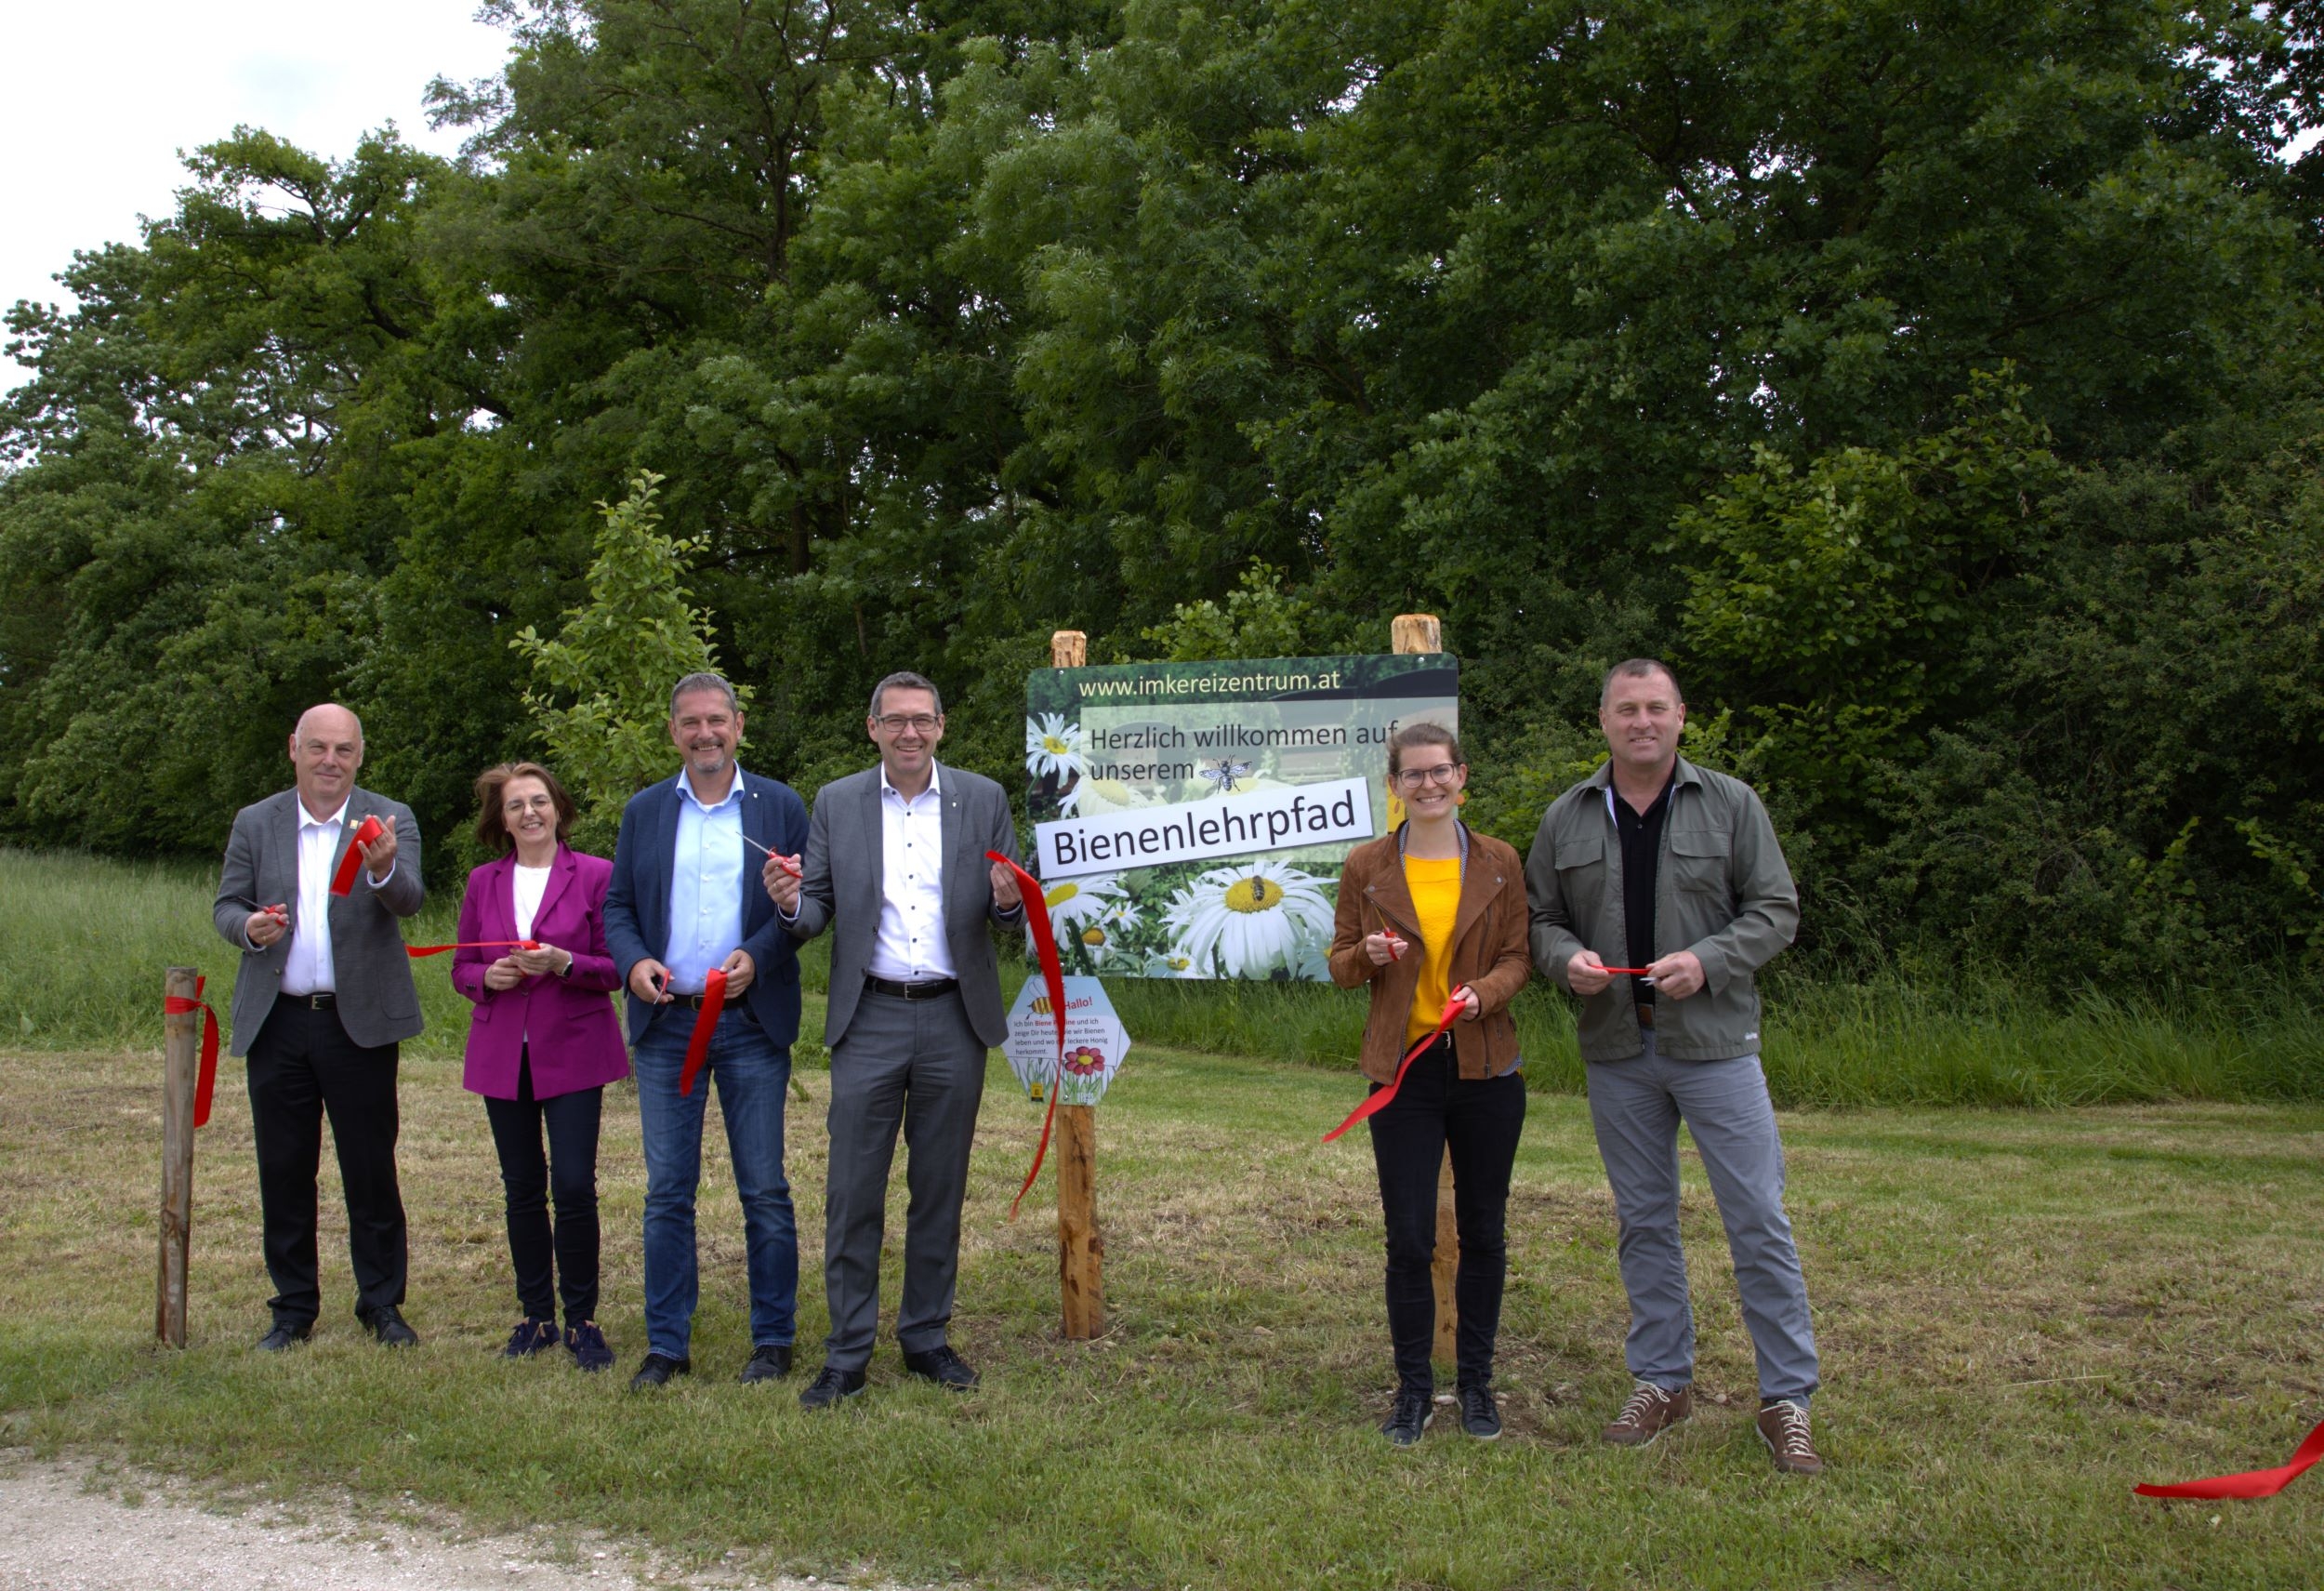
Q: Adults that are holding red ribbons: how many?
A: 6